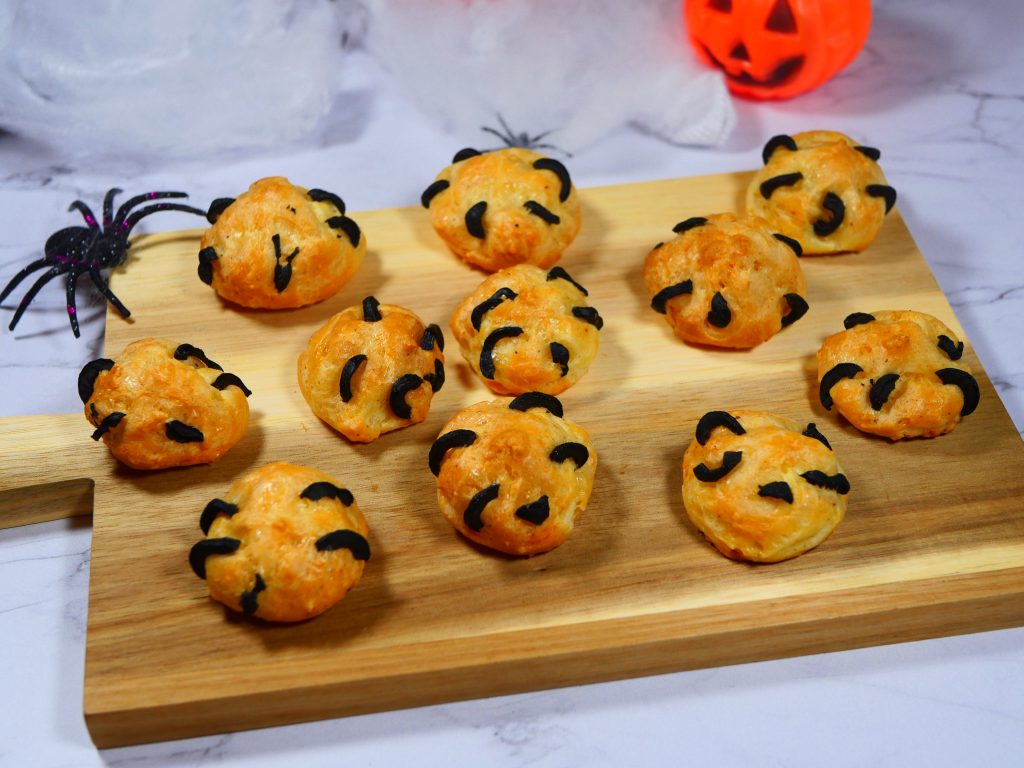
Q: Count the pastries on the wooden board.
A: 11